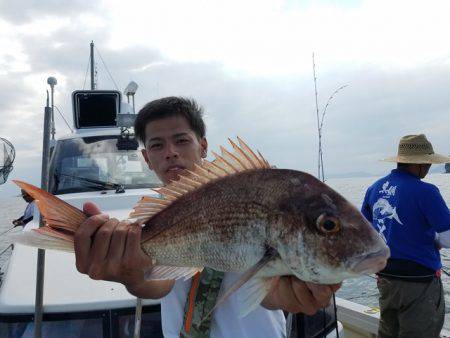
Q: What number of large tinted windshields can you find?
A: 1